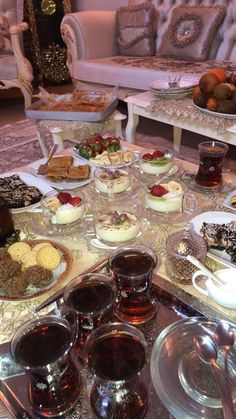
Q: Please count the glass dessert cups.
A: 5